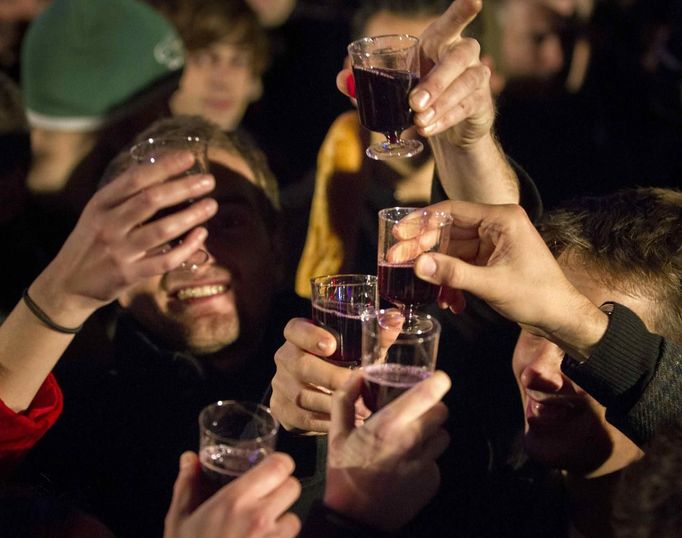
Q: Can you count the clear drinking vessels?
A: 6